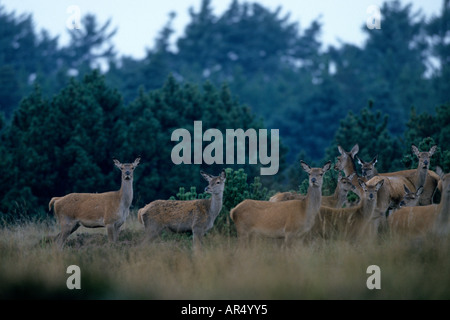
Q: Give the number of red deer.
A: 10